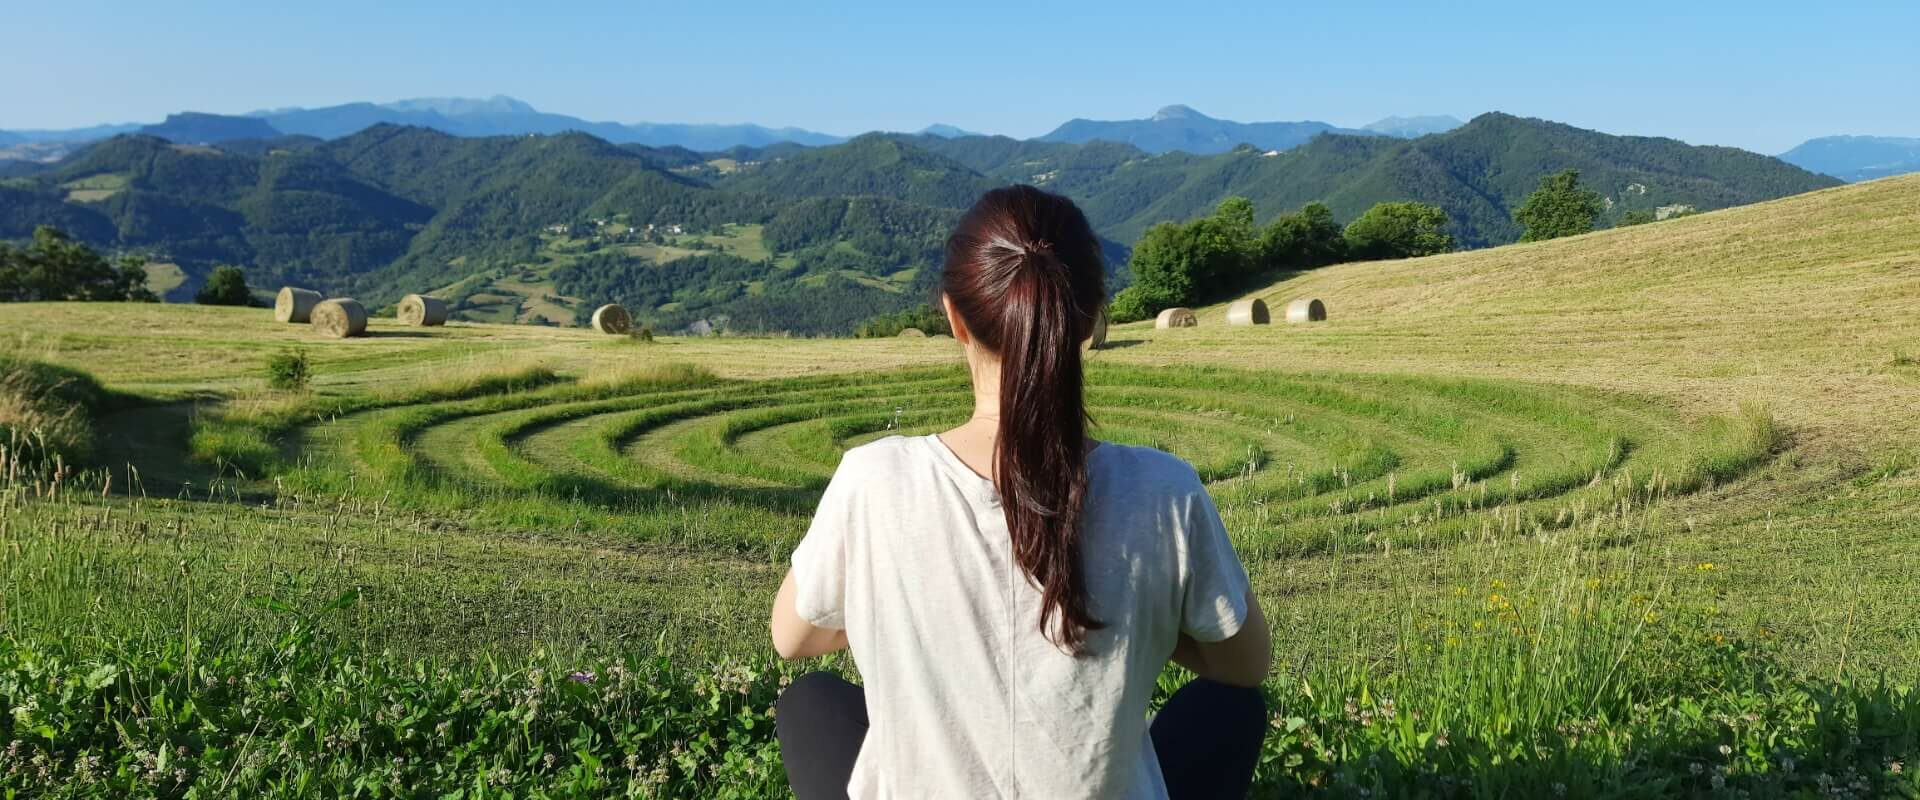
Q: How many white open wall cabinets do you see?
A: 0